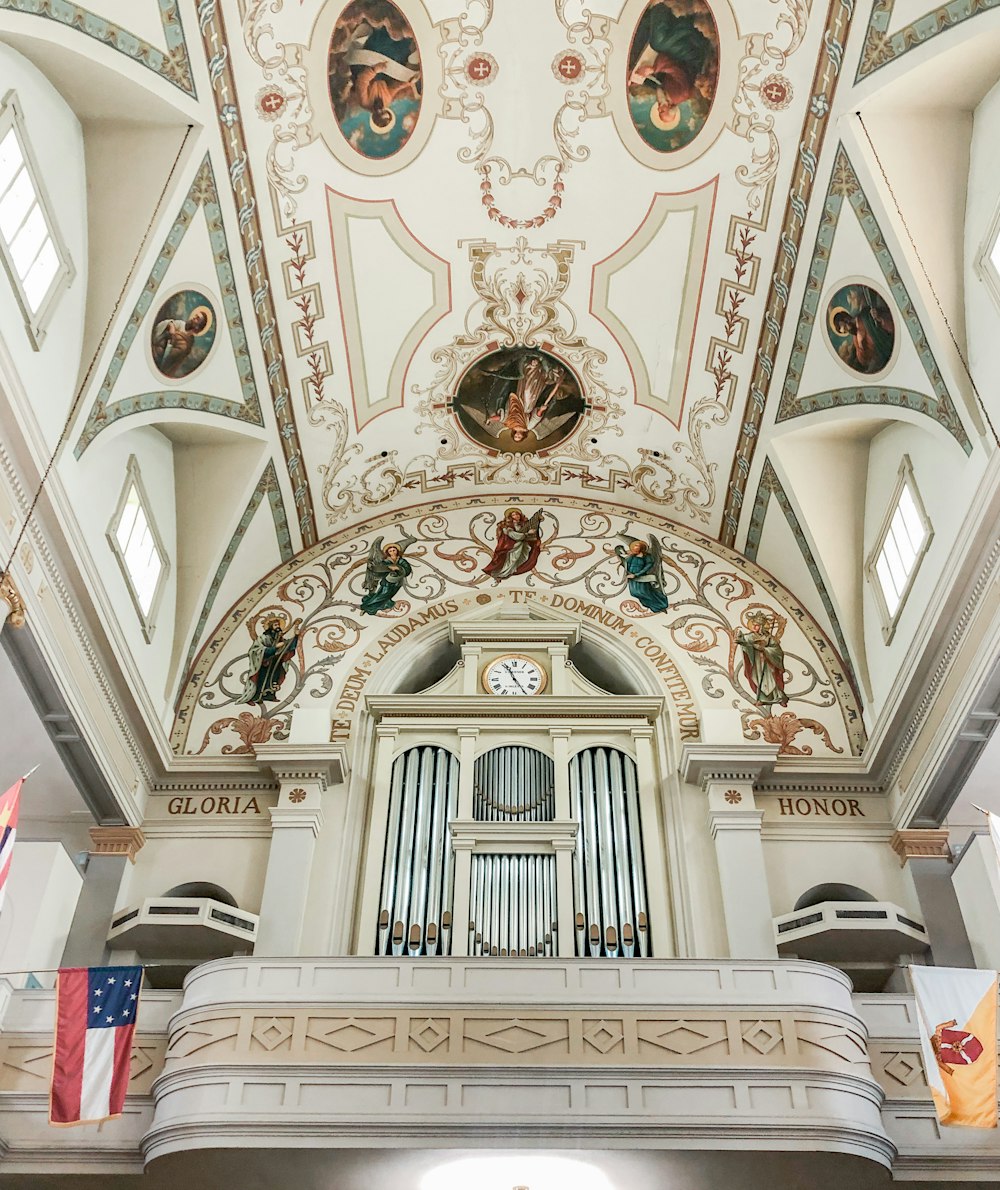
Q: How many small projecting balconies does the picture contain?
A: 2